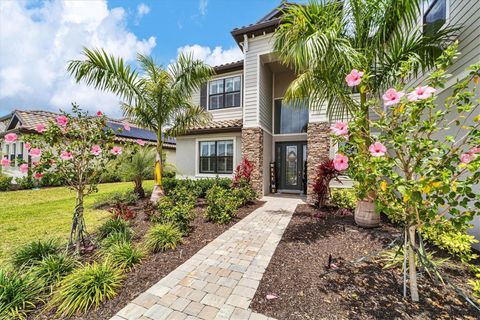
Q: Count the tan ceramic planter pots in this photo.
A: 1